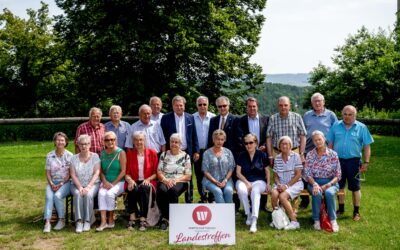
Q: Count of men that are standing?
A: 11